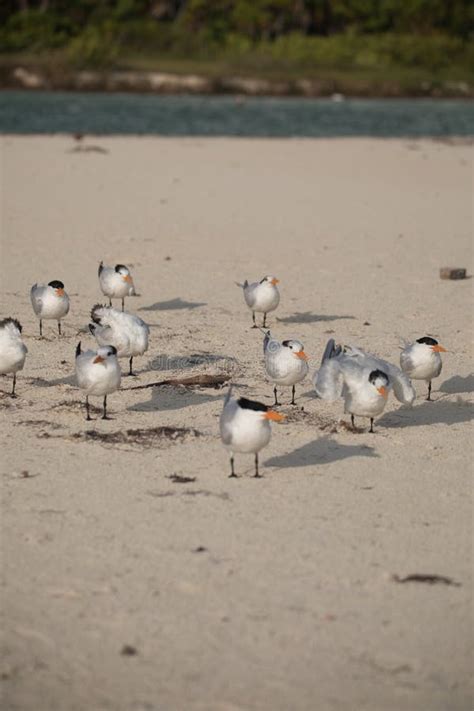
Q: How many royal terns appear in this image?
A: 10